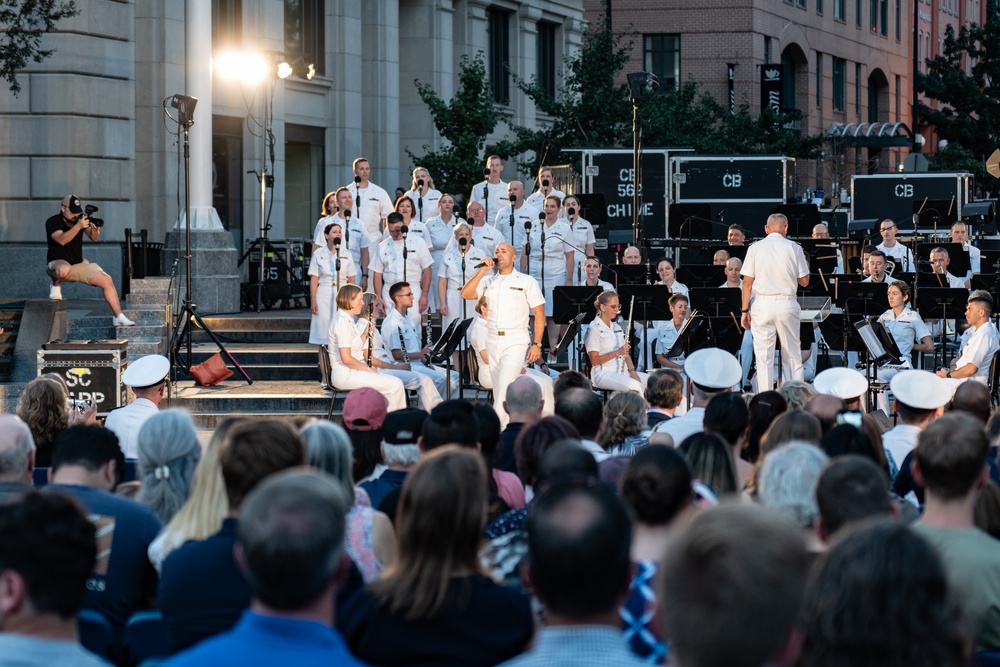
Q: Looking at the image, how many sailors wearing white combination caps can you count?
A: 4